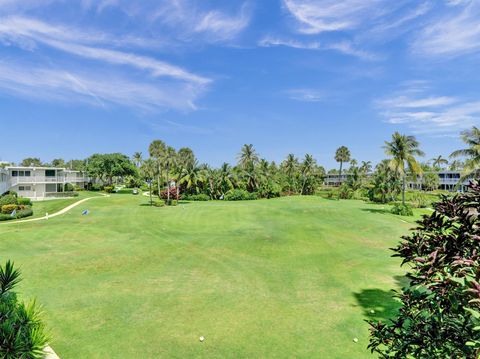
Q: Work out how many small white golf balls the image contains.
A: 3